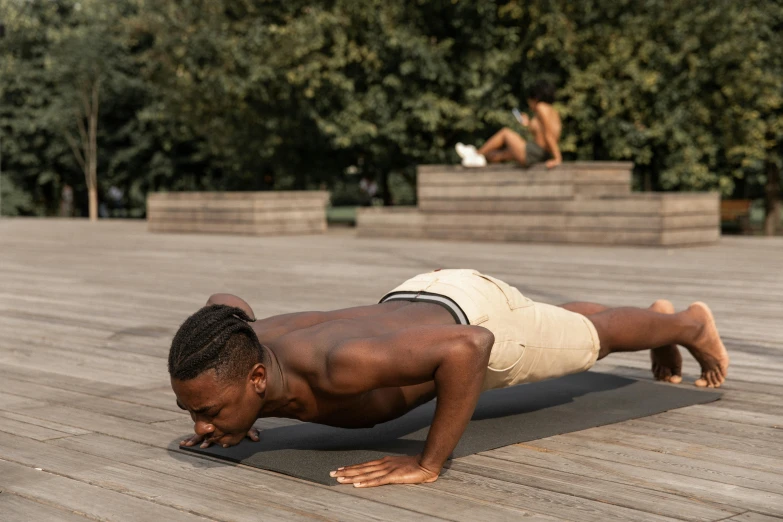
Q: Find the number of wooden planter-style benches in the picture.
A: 2